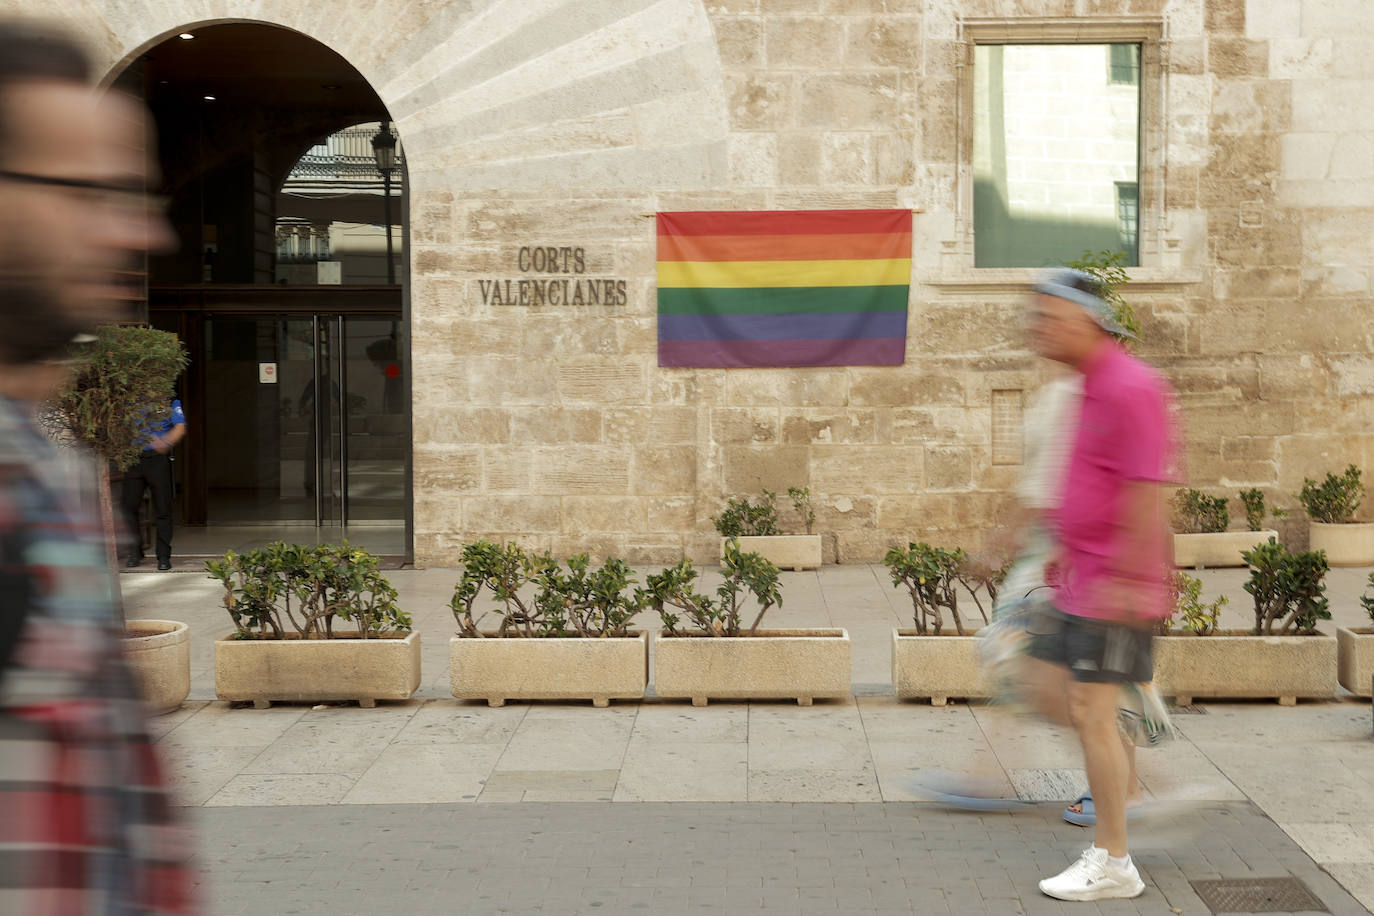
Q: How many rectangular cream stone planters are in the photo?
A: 8